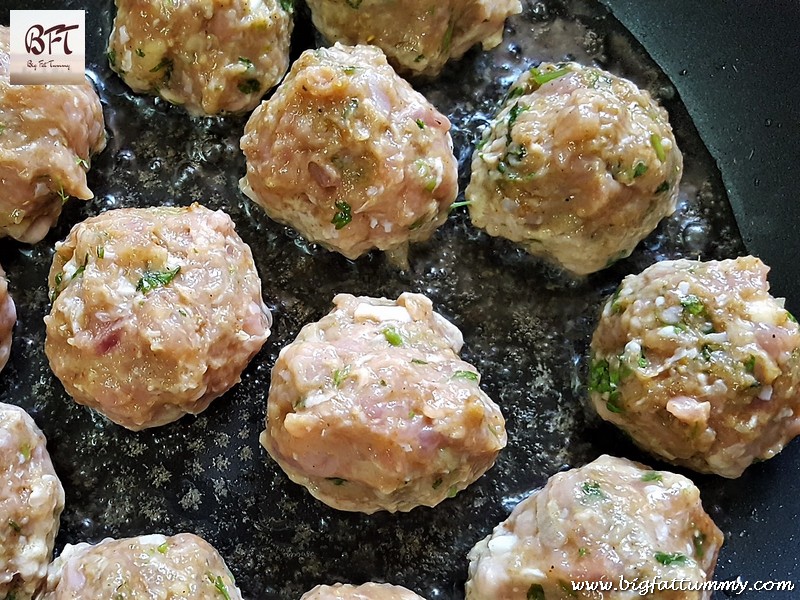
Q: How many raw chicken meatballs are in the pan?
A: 13